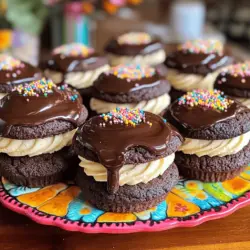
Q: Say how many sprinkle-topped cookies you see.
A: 9